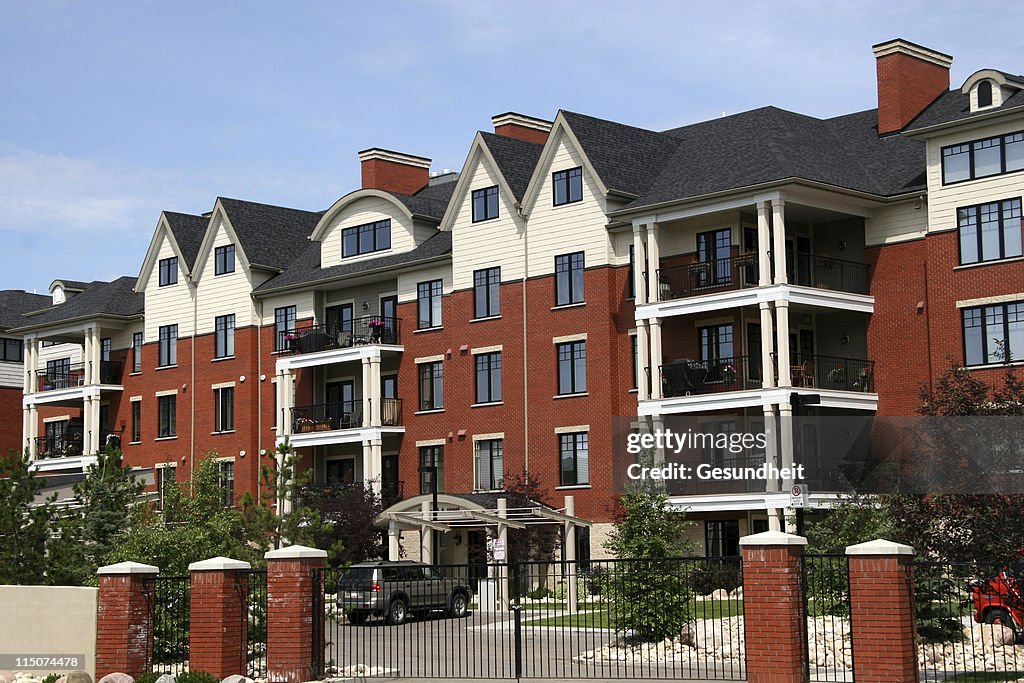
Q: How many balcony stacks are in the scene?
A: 3